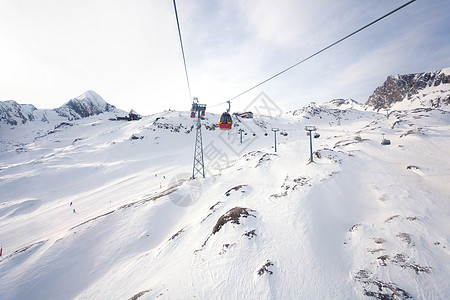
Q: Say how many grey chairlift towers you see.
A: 4